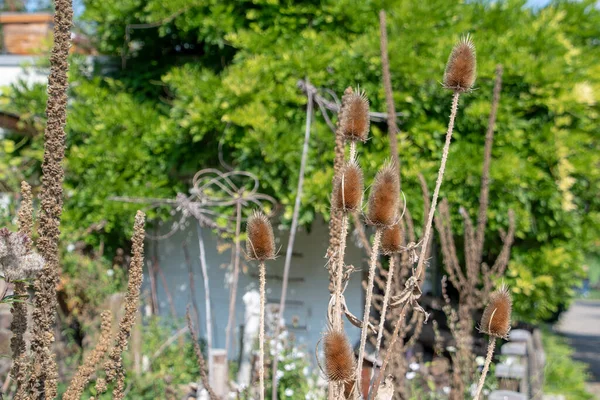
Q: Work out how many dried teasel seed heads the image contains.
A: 8